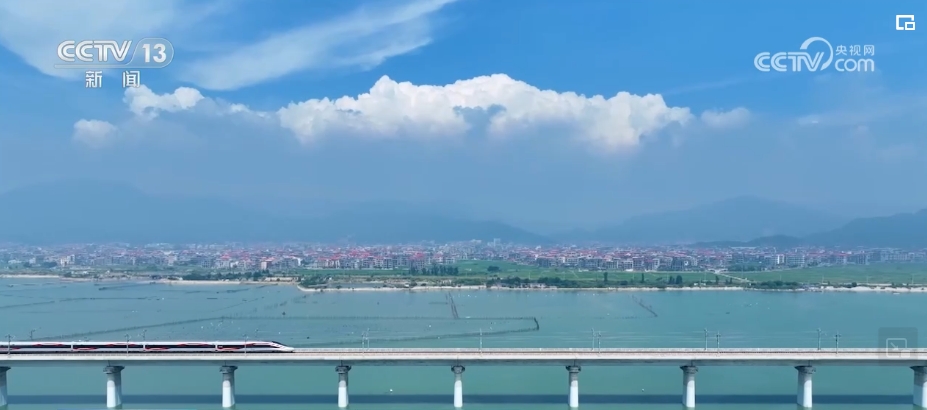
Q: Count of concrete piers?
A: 9